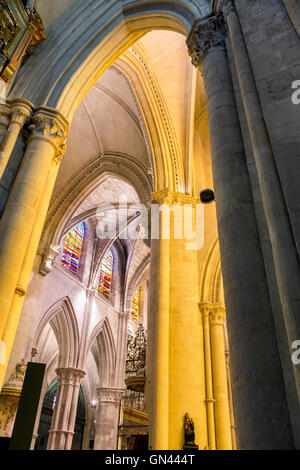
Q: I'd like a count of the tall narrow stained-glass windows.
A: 3